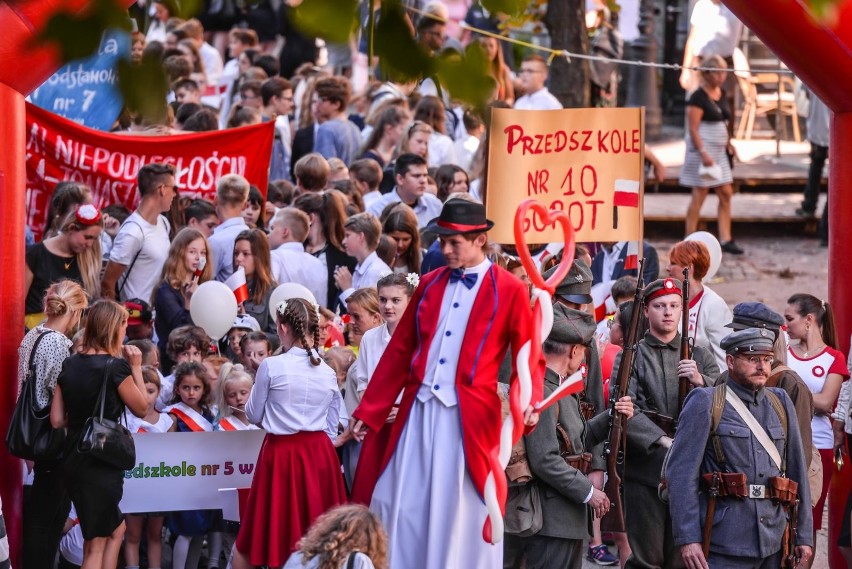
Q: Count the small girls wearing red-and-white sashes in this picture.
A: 3